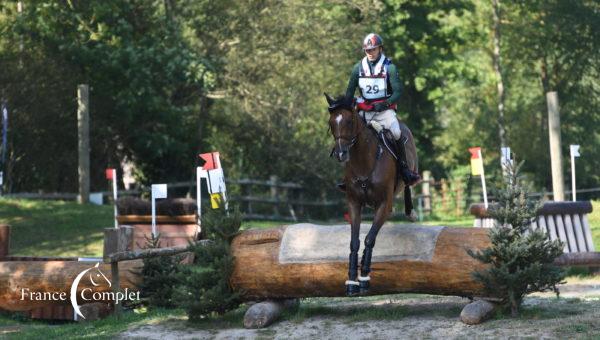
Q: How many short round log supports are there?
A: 2